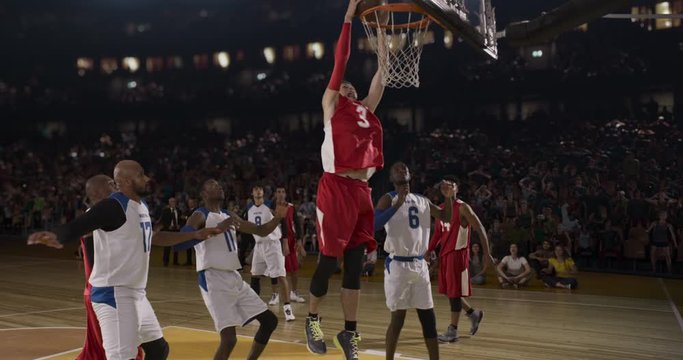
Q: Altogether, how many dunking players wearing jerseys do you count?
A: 1